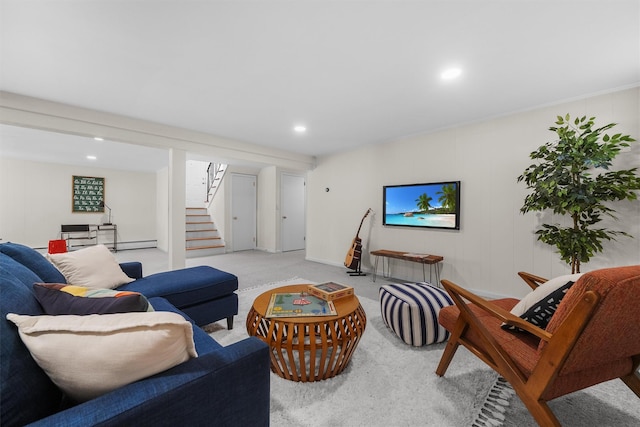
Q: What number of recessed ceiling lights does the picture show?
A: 4